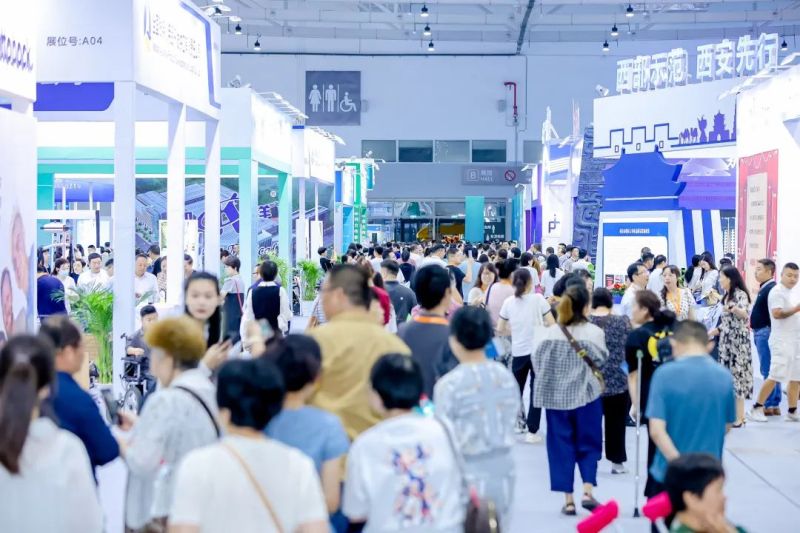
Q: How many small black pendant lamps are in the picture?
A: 10